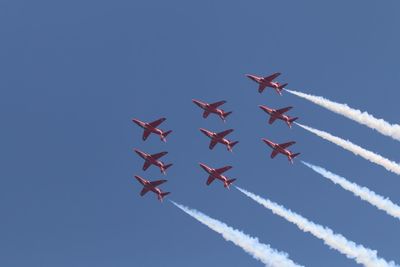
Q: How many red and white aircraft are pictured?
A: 9